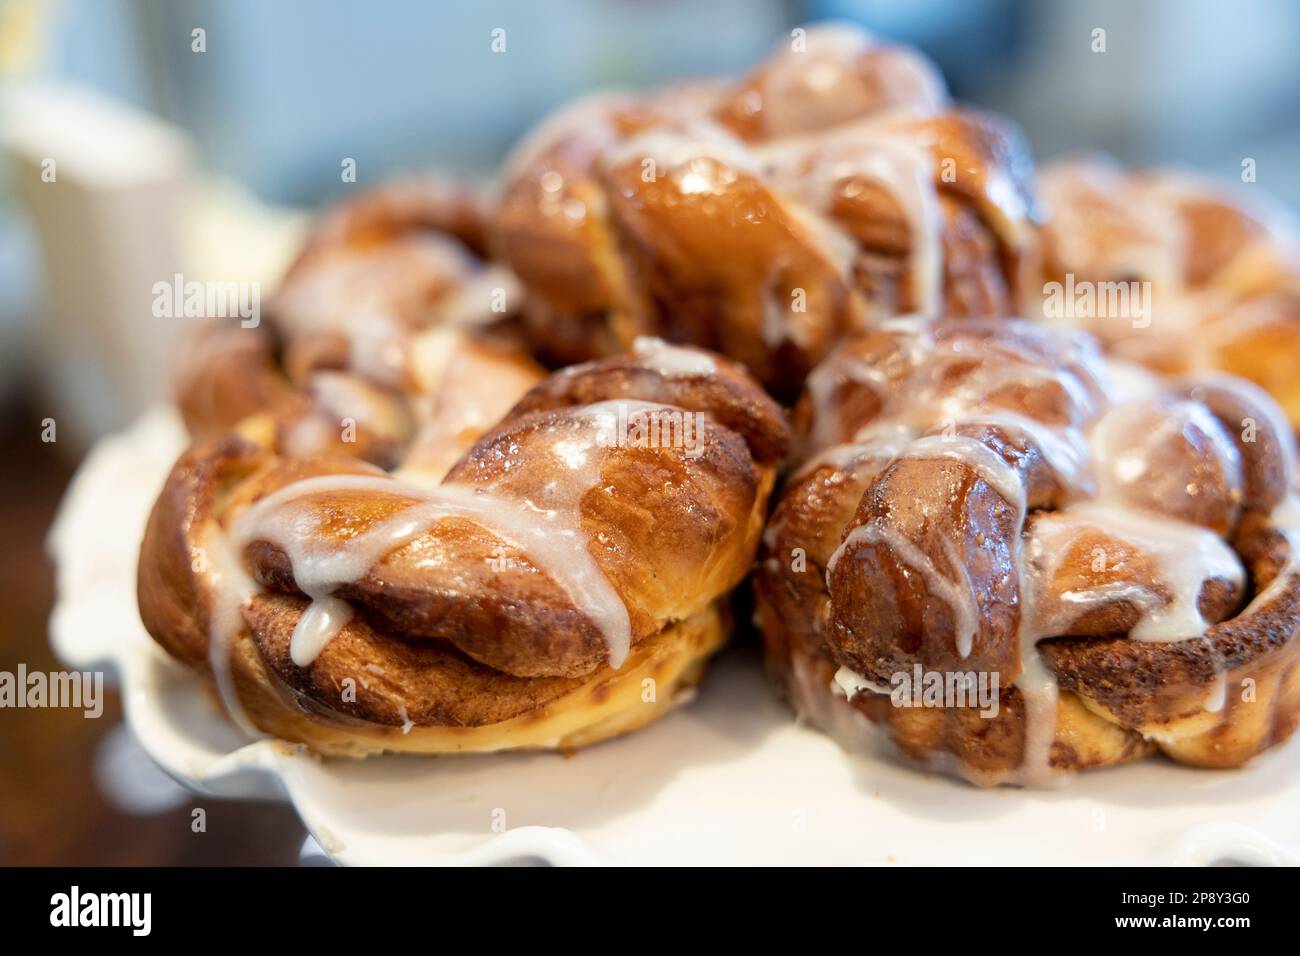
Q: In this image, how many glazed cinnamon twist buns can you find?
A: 5